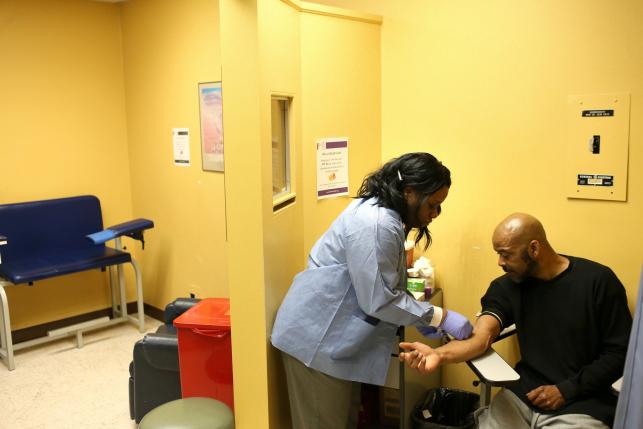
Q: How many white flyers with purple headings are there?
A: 1